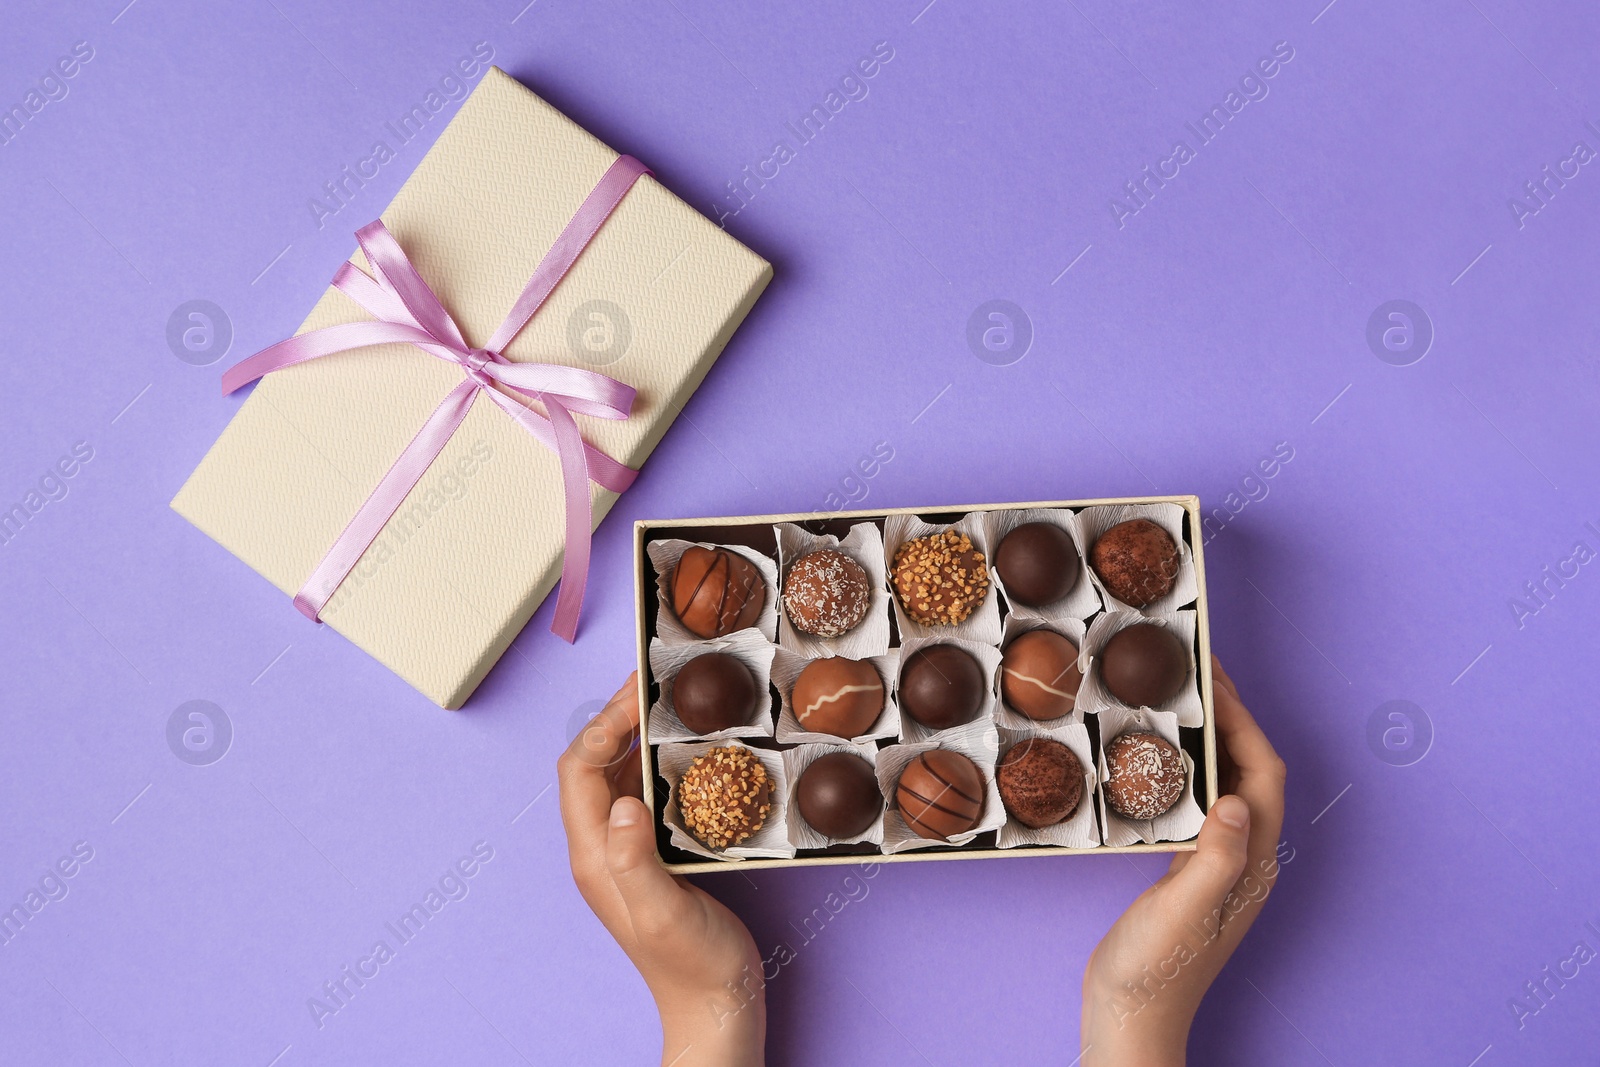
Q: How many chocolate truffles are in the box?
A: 15